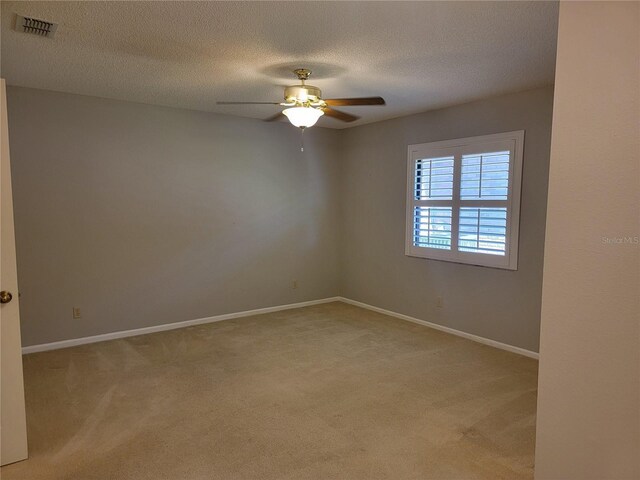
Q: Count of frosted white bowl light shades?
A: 1